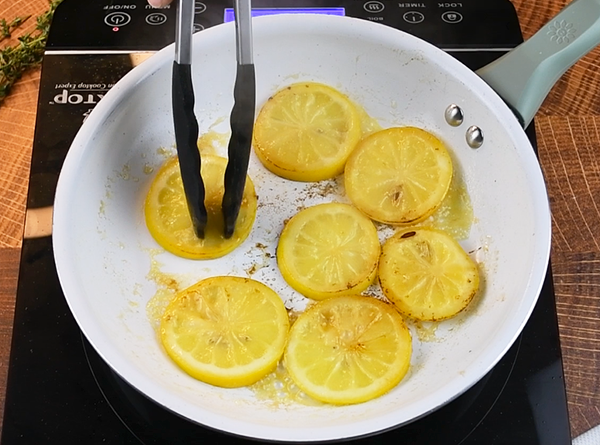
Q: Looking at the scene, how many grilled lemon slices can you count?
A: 7